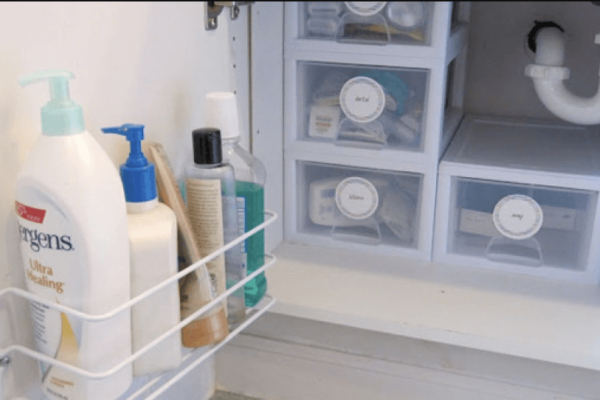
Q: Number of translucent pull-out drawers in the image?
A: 4